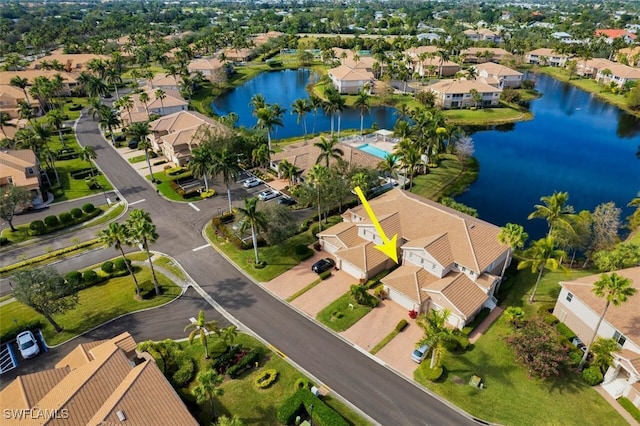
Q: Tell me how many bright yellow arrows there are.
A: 1